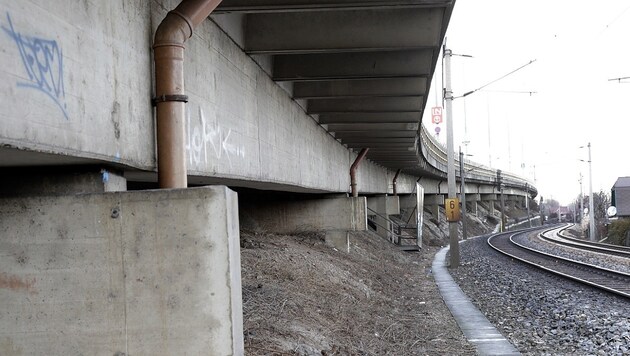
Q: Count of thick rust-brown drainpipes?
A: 3